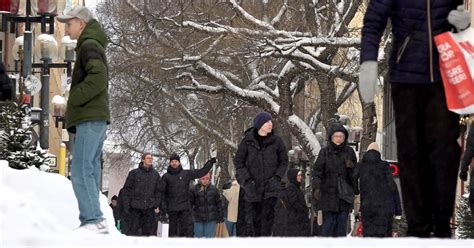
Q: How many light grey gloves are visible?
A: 2